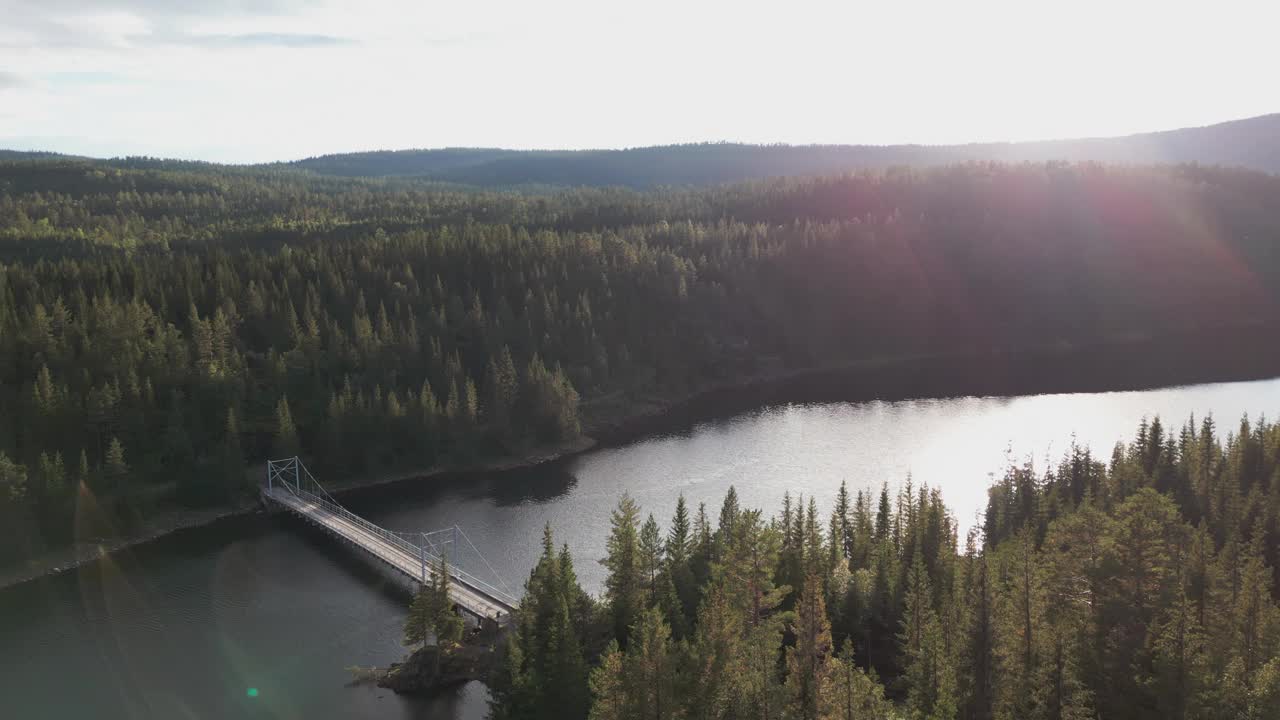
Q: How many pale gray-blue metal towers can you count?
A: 2